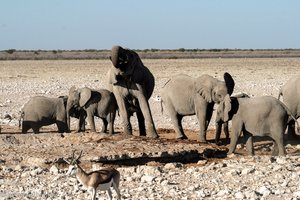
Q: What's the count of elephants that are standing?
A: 6